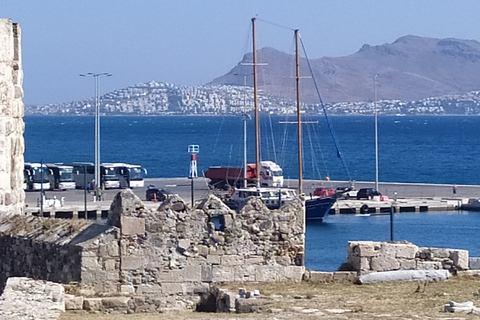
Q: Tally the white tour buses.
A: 5